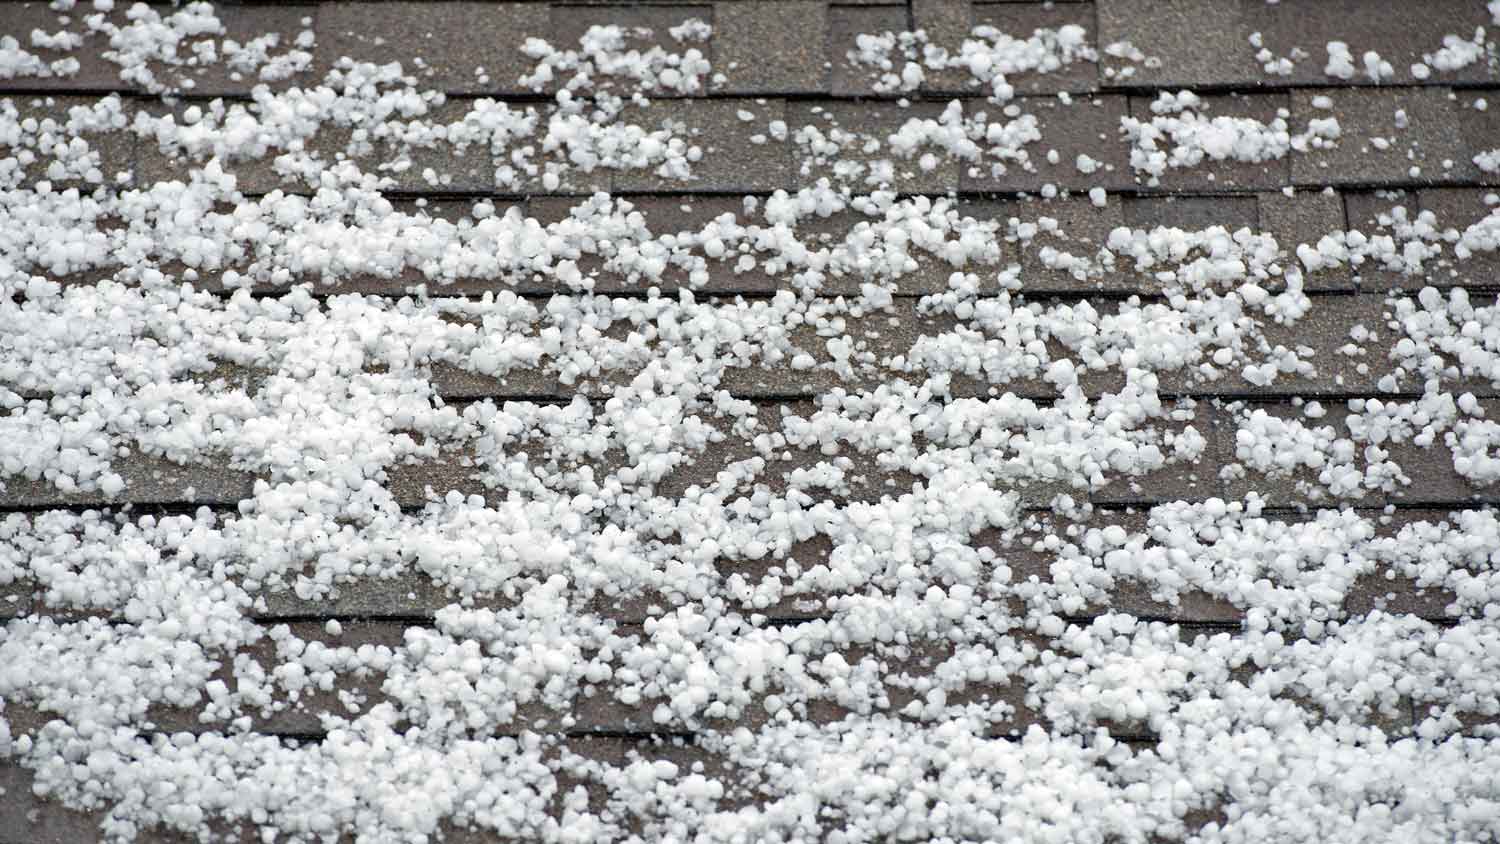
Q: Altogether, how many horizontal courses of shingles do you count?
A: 8